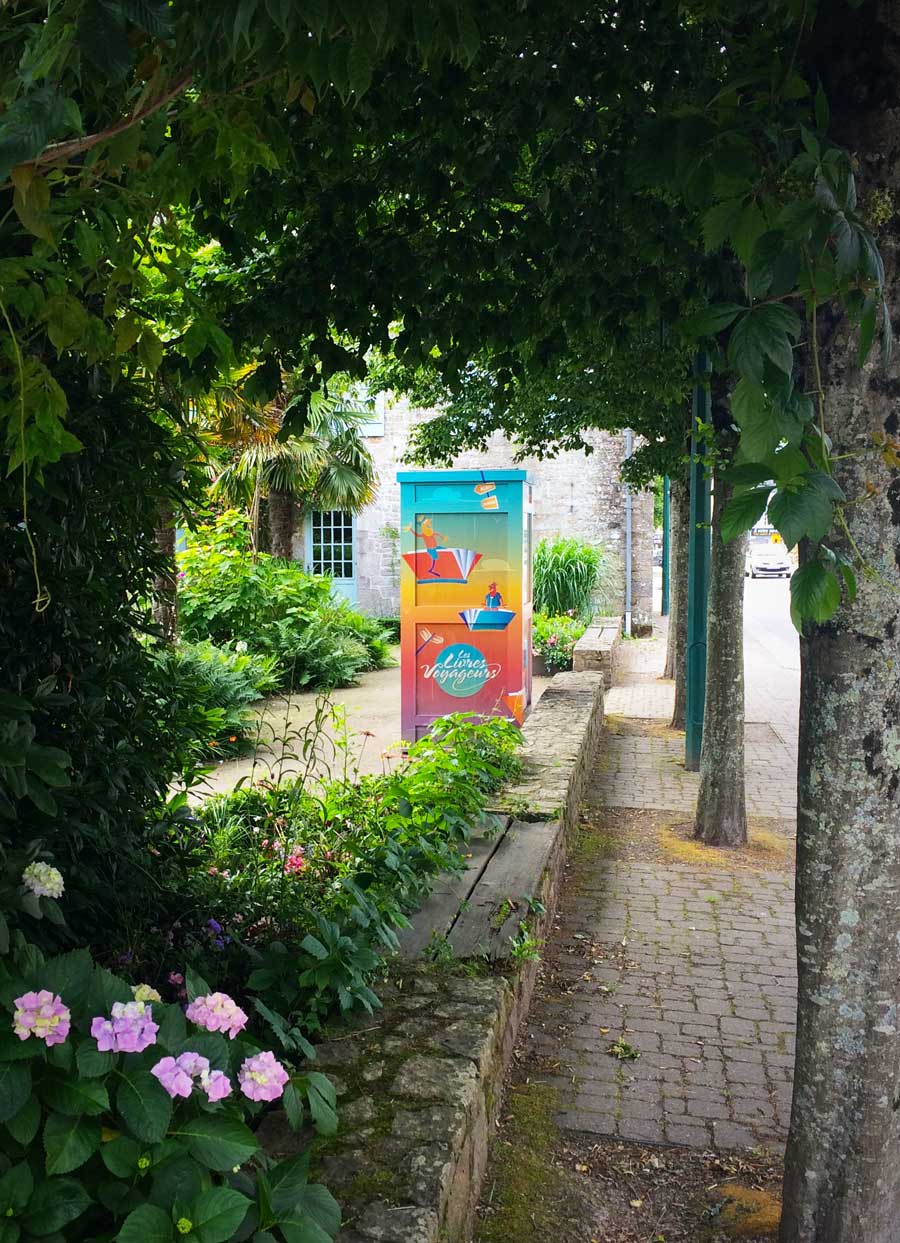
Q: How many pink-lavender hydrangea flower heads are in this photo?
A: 5